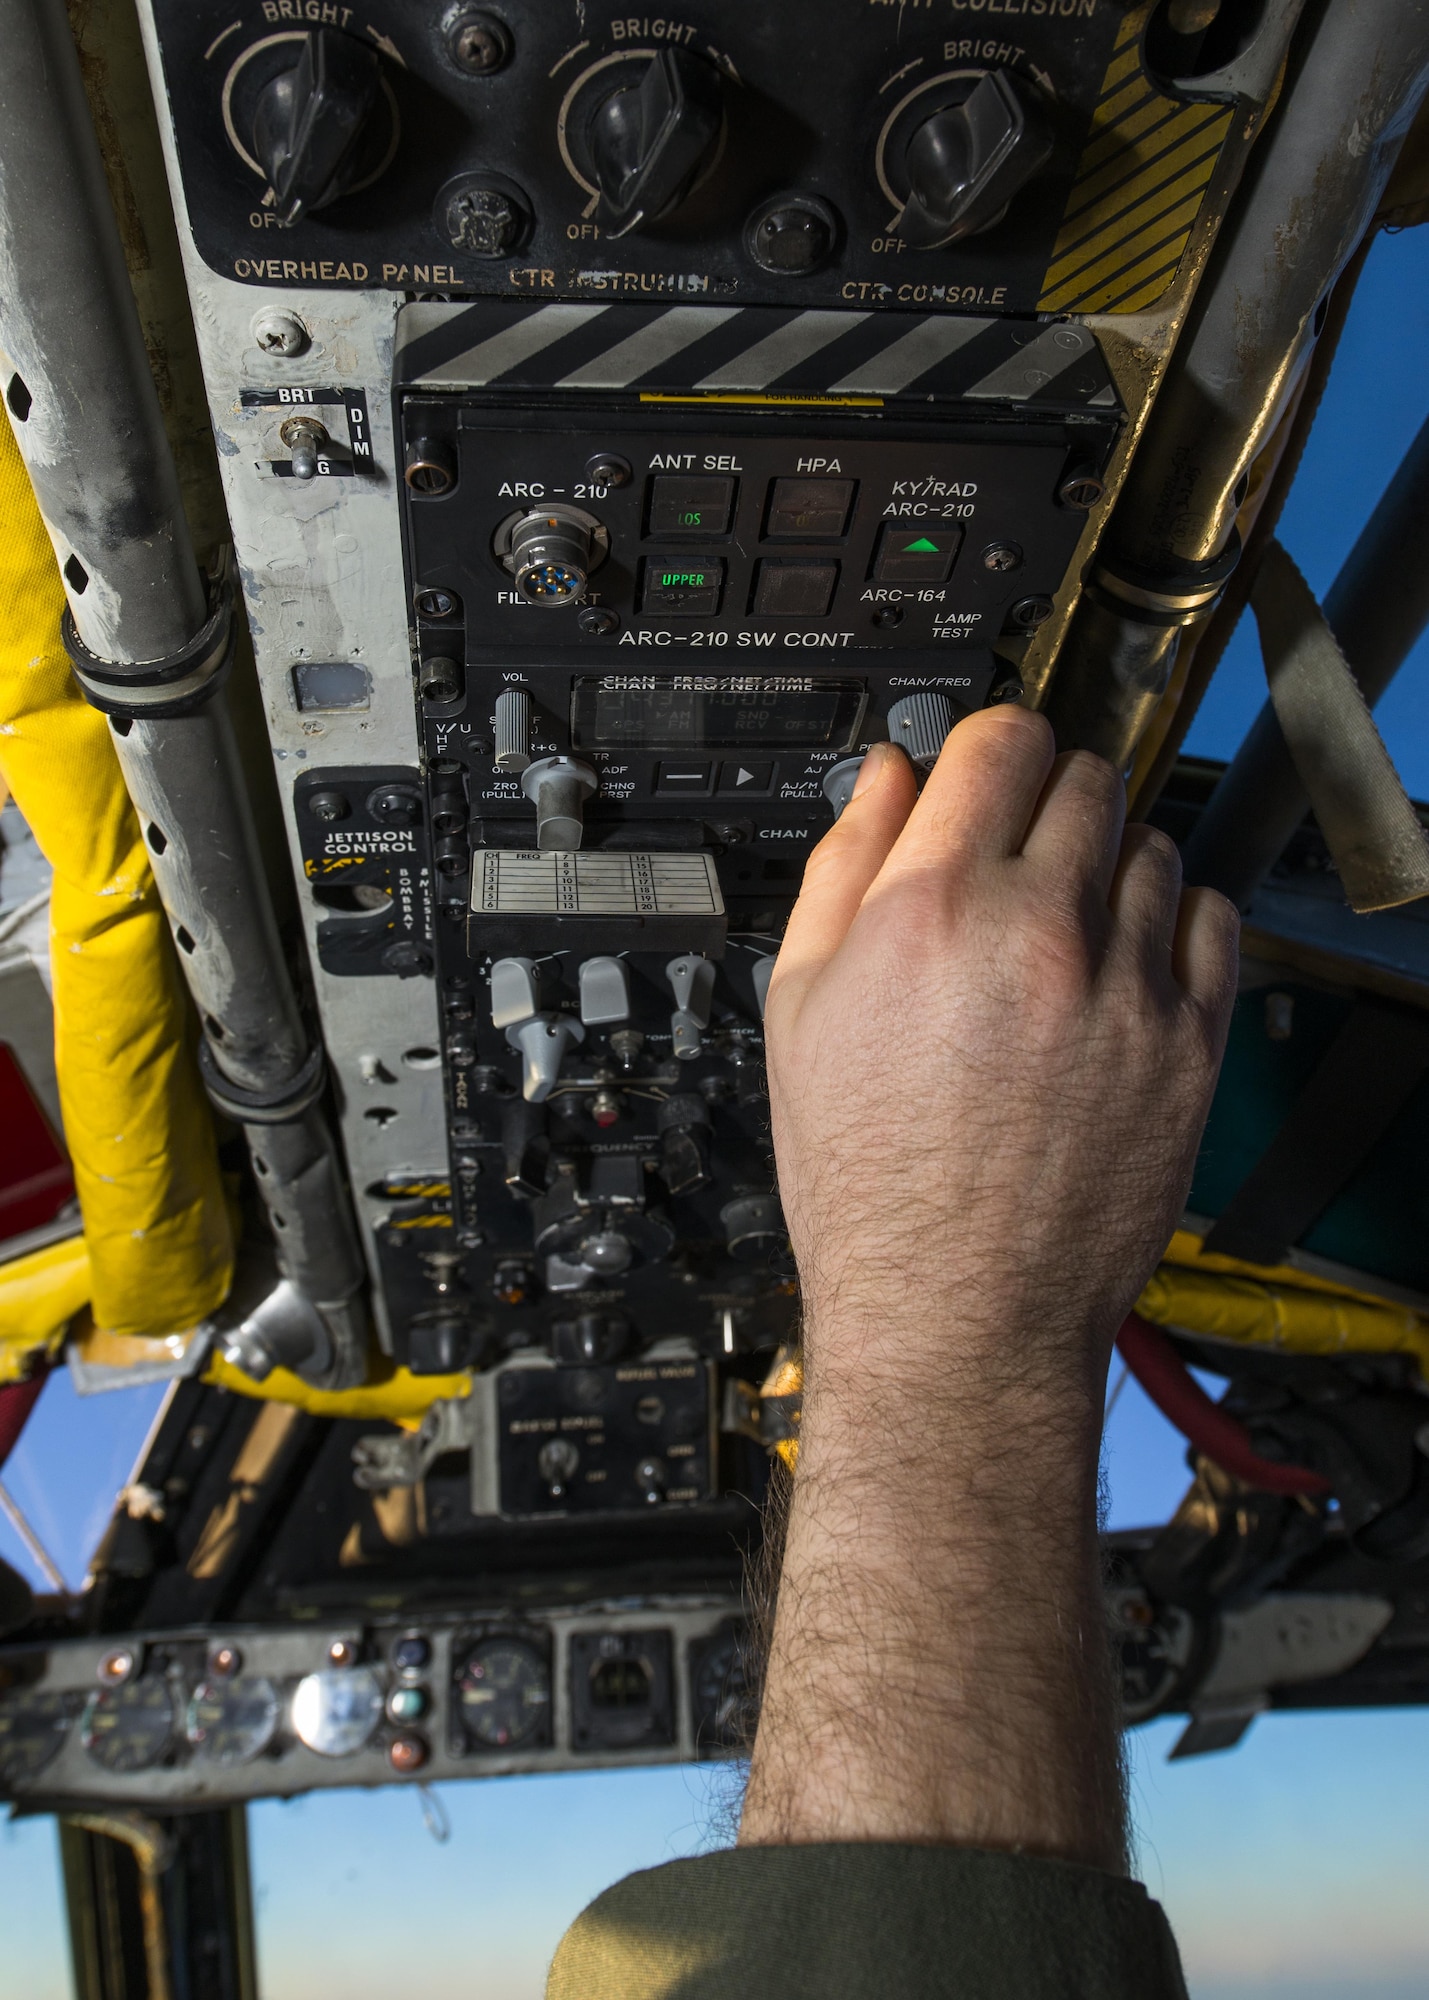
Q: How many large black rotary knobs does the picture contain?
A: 3